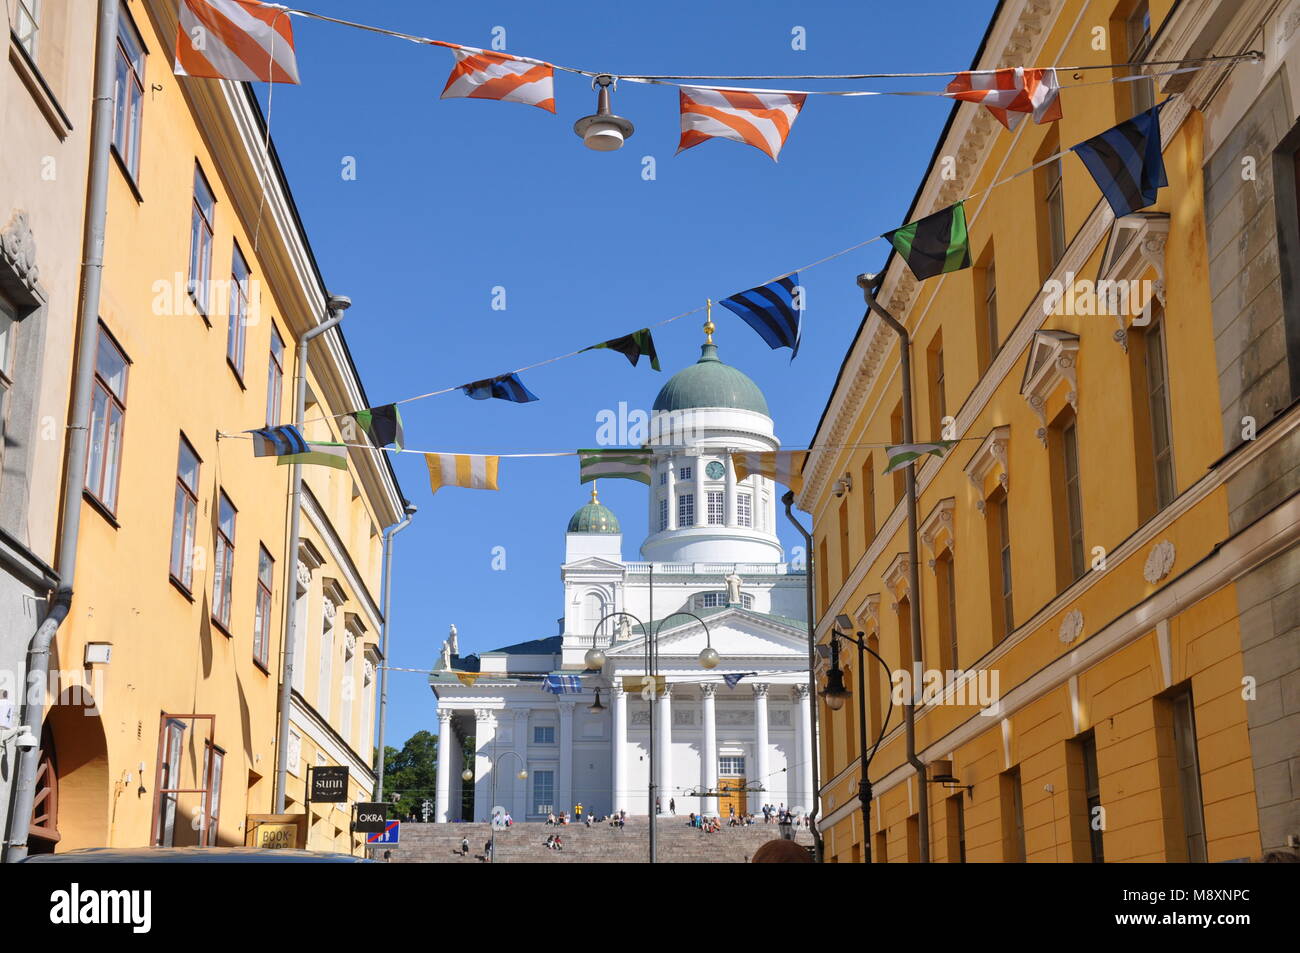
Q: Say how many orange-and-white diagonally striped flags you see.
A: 4